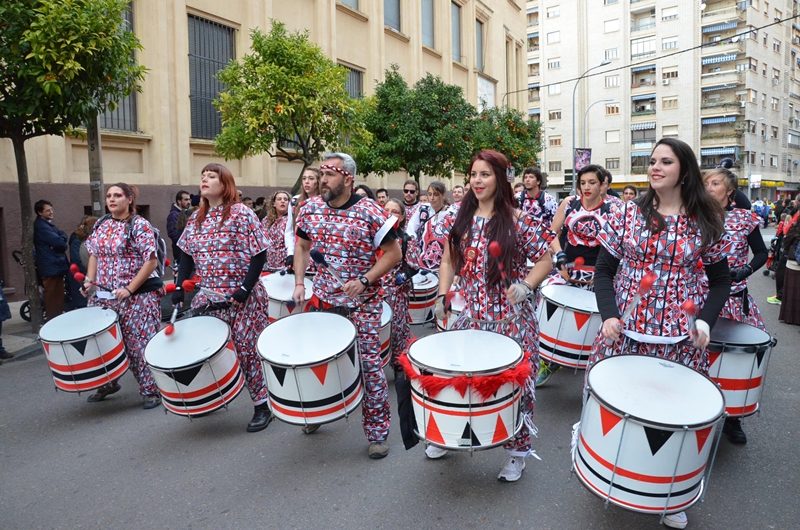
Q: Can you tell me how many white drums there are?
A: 11